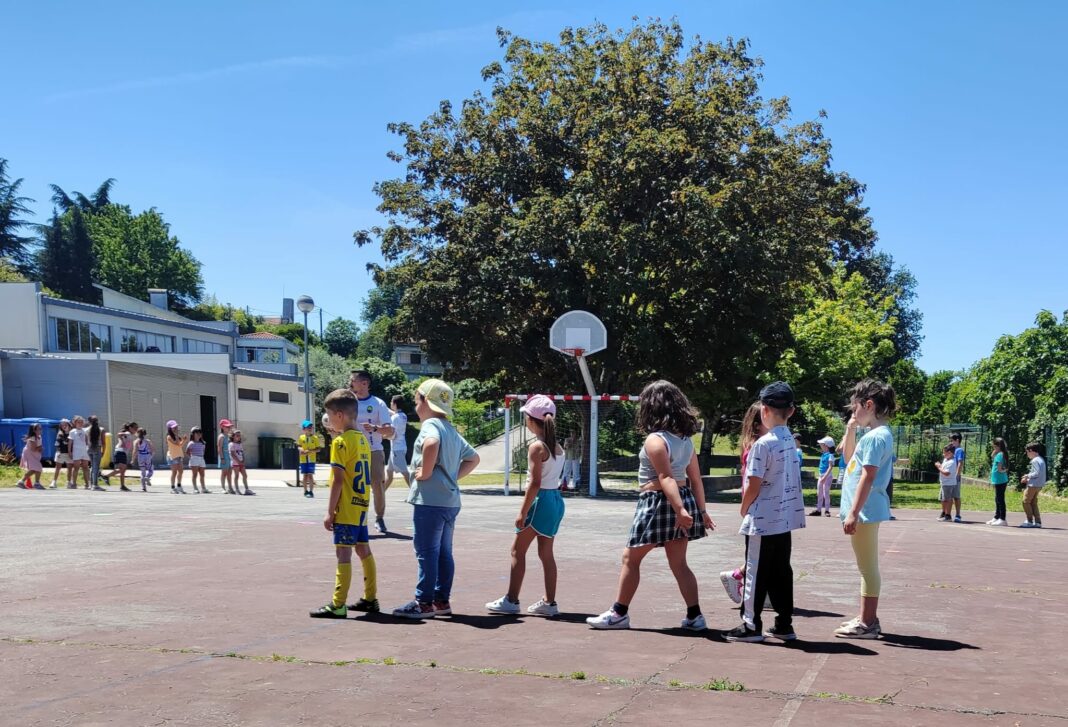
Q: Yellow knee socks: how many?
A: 2